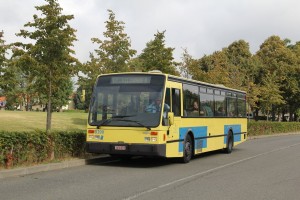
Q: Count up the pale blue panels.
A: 2